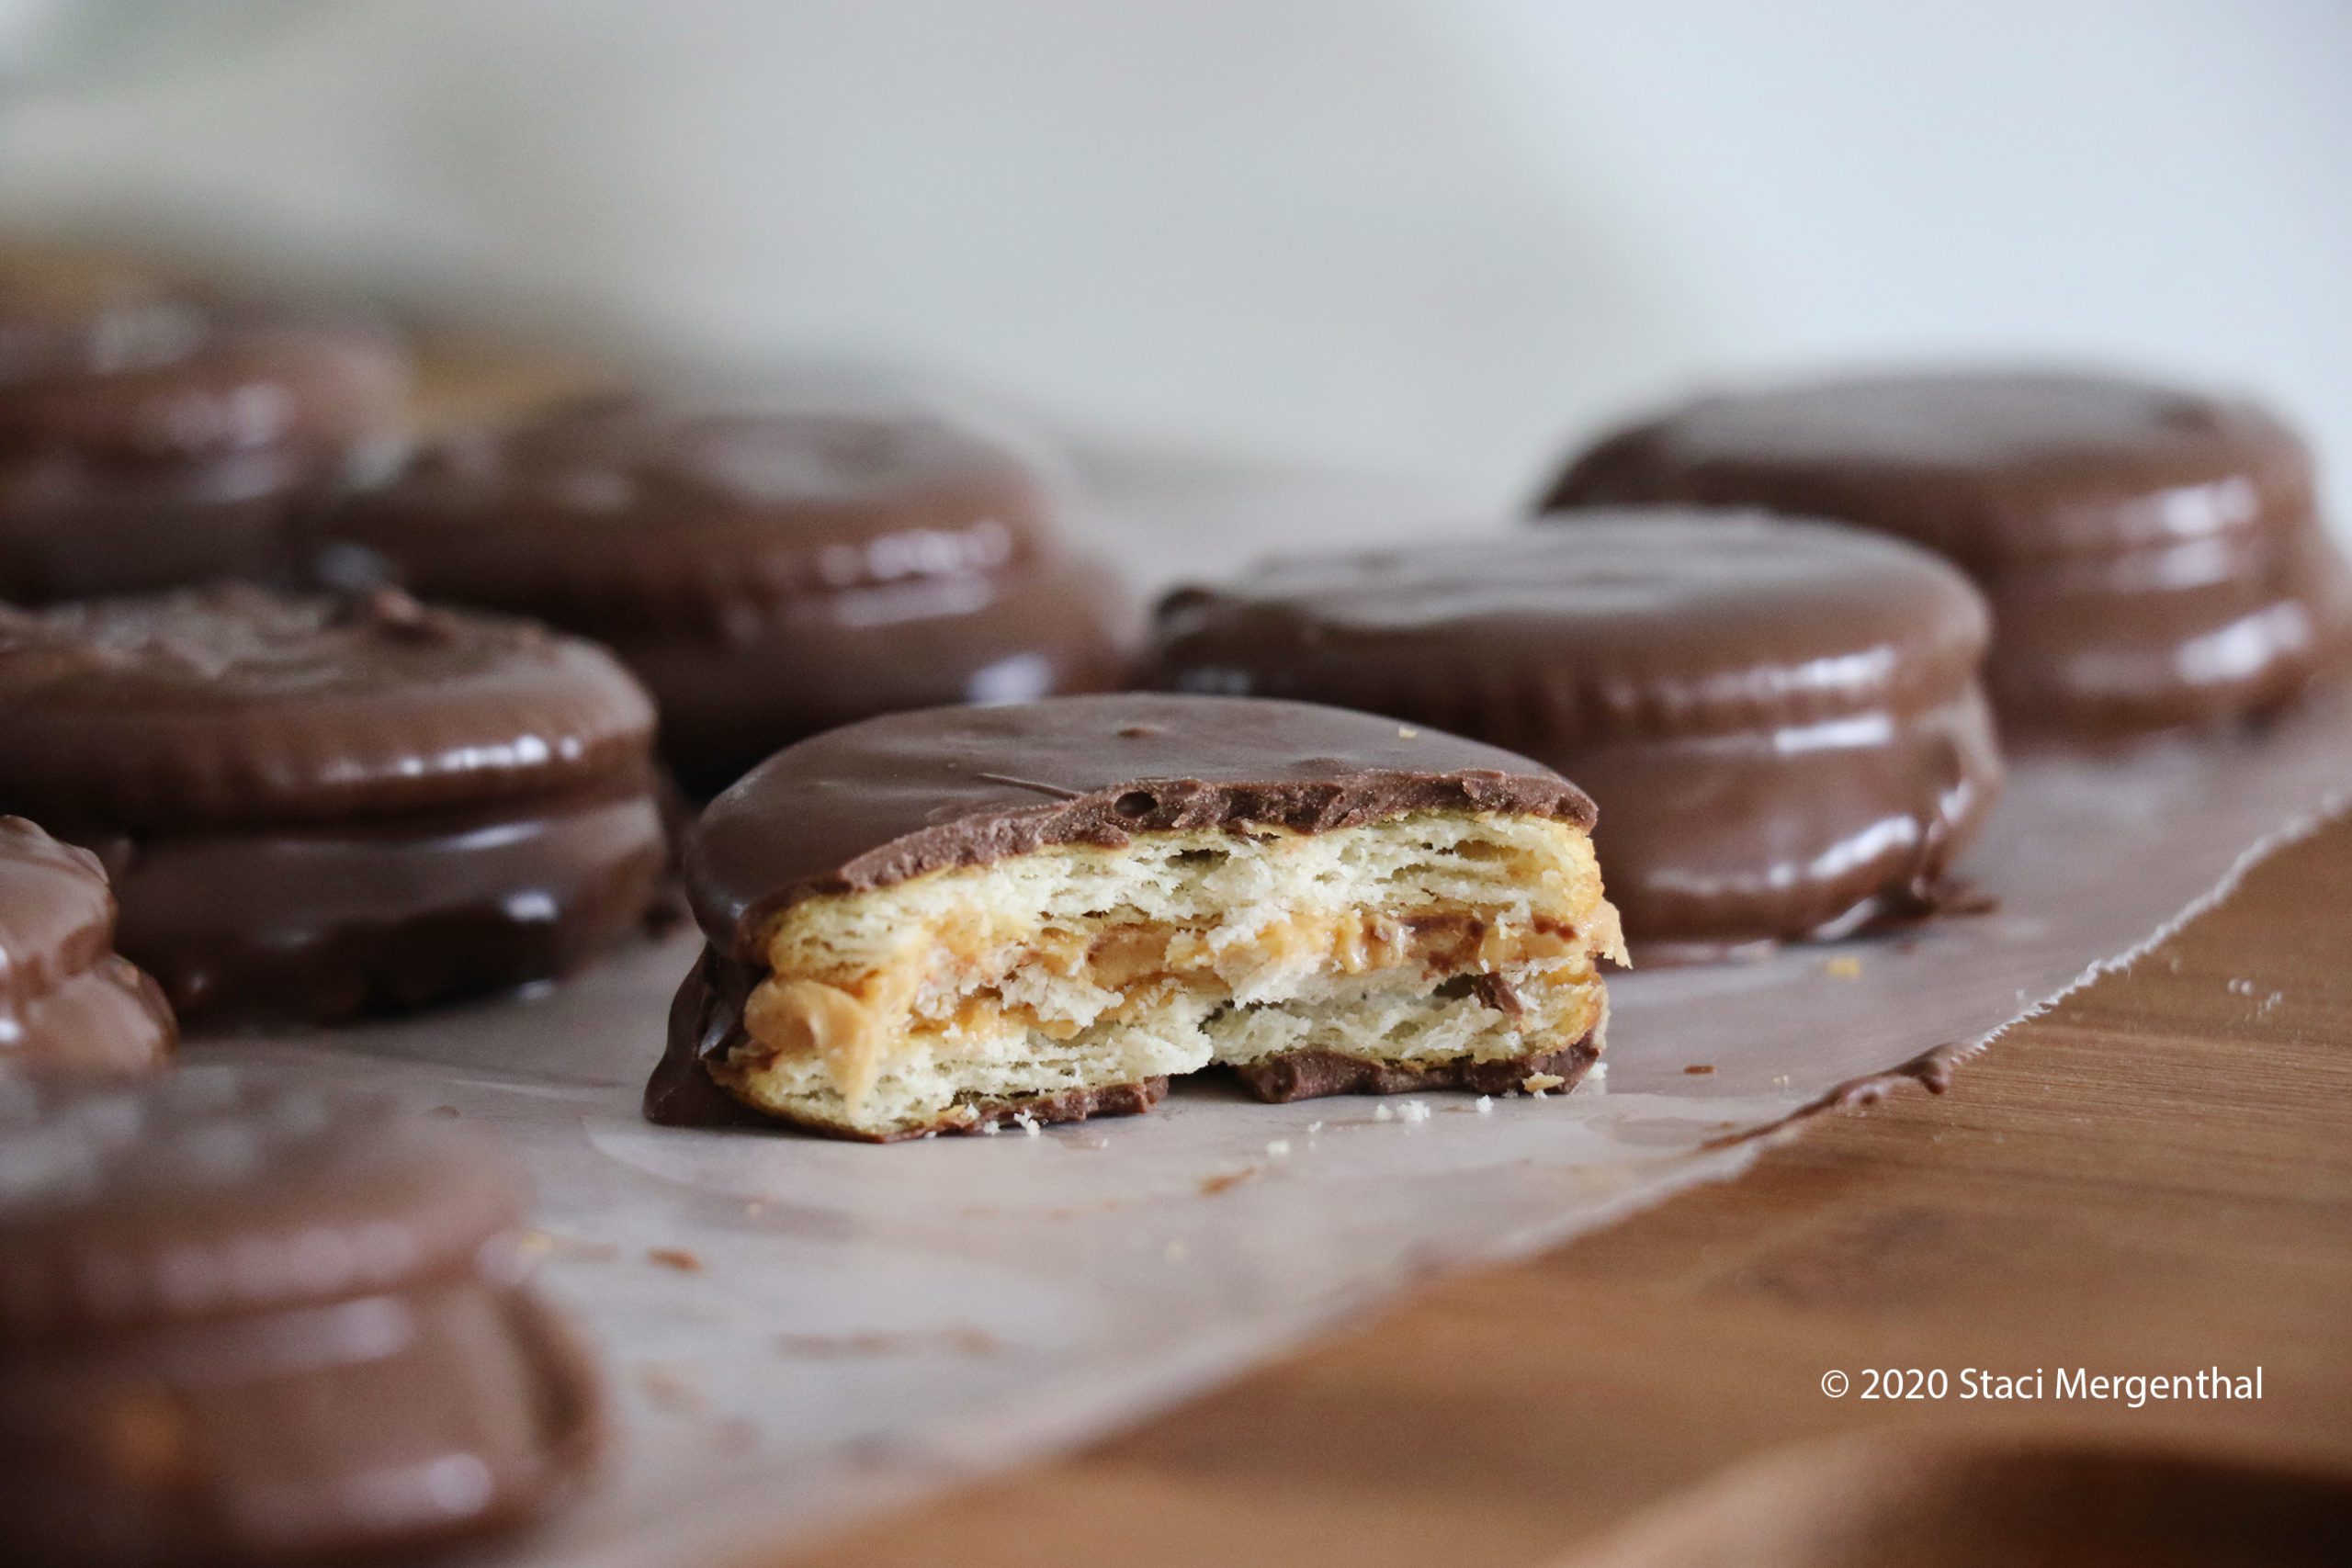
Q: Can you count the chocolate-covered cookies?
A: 8